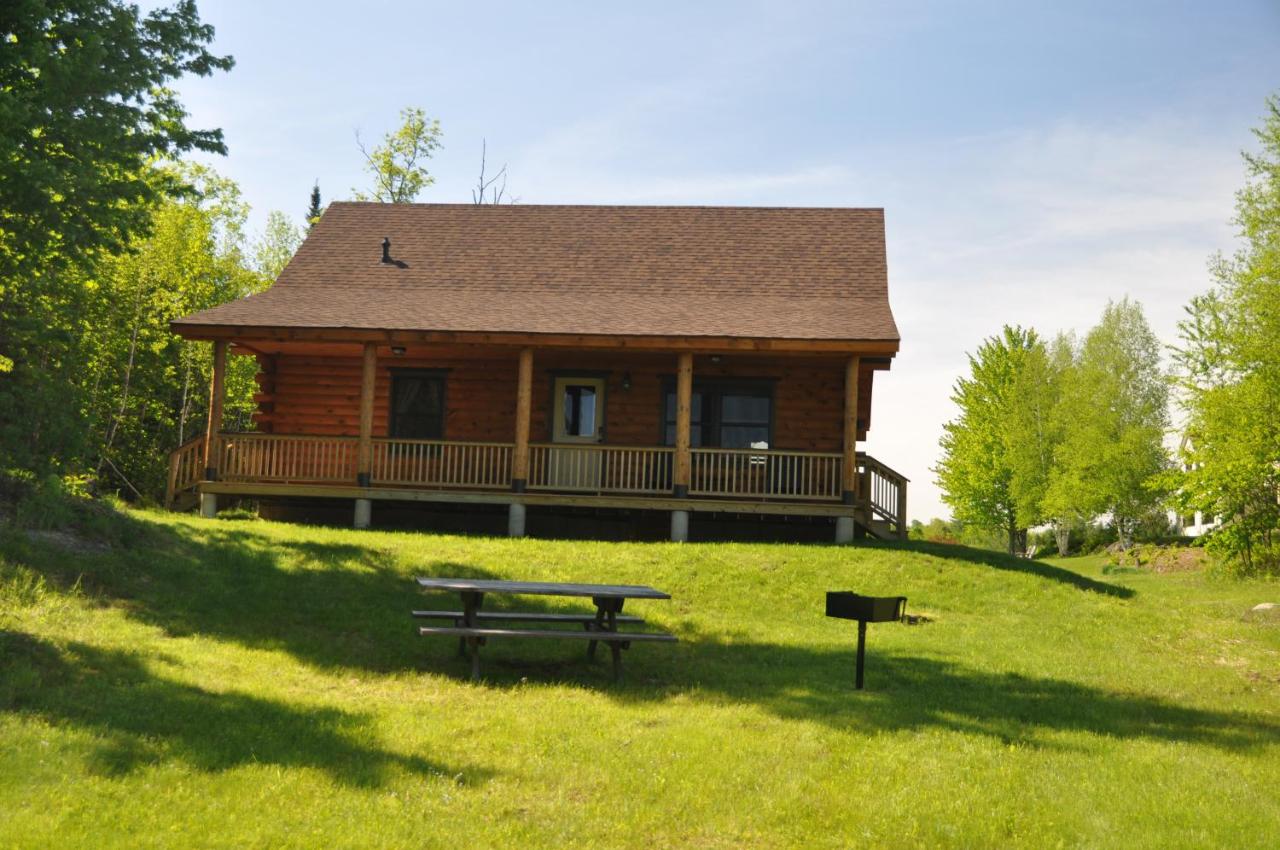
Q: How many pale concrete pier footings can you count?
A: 5